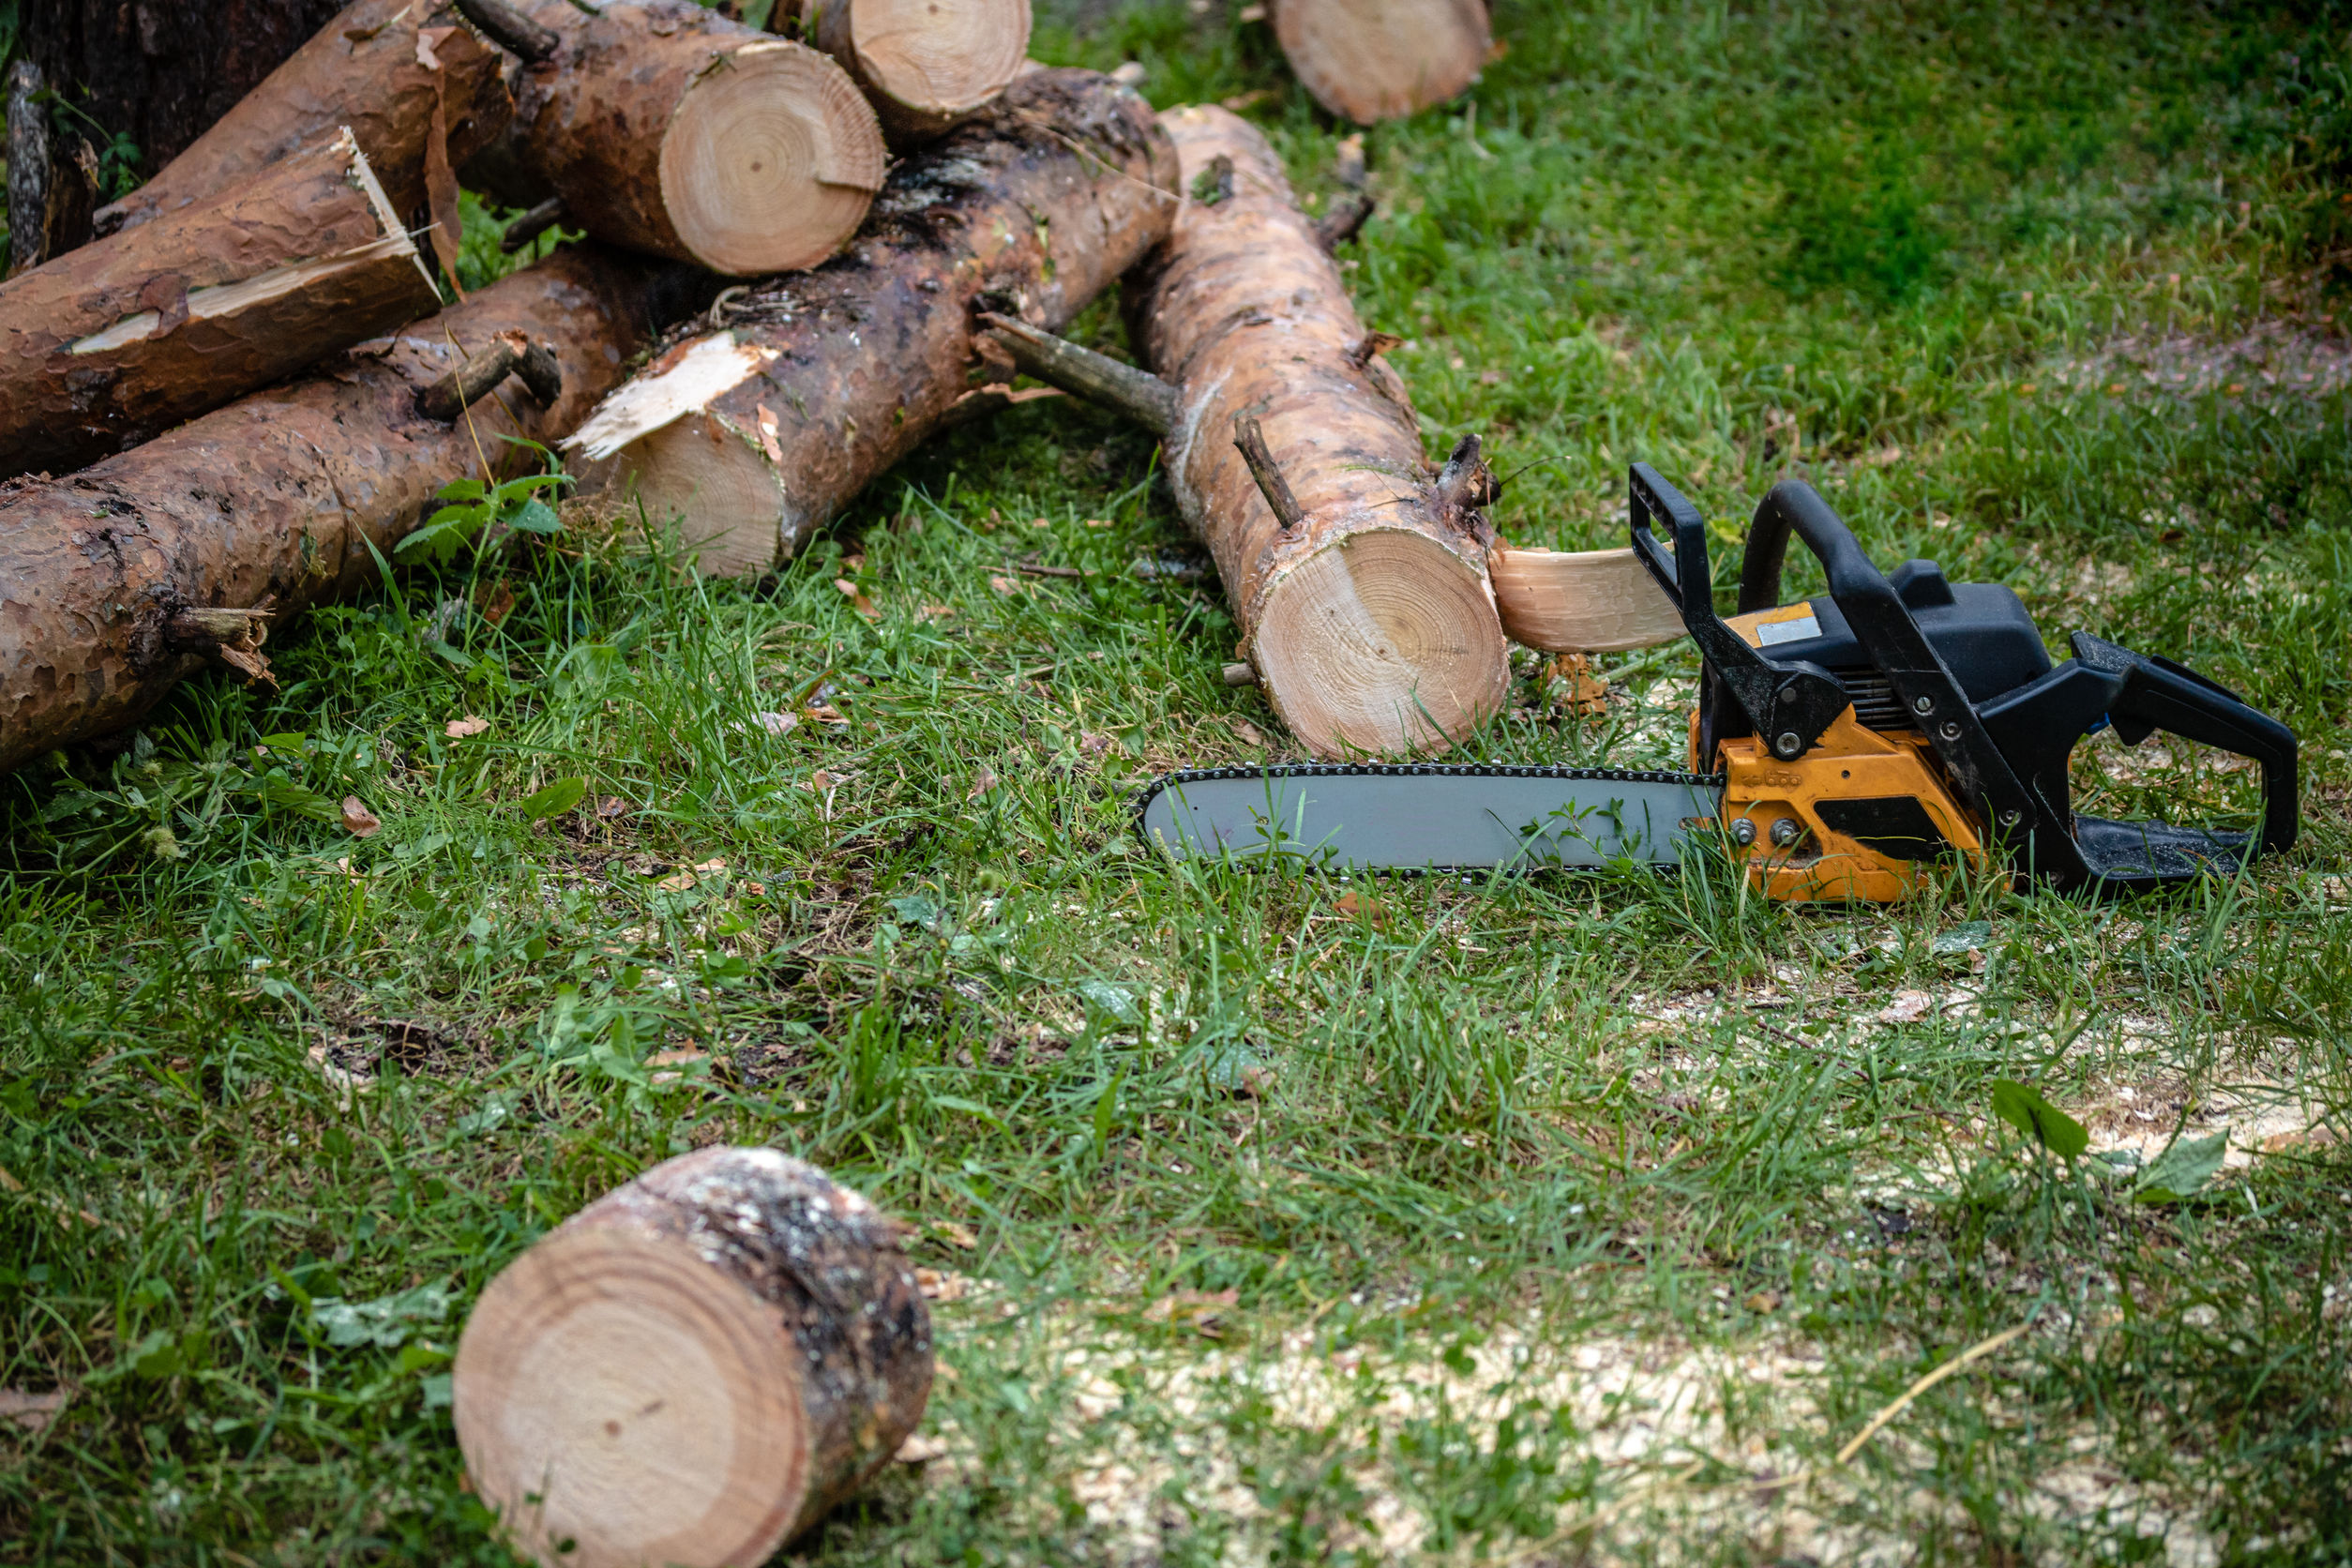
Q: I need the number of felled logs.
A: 9